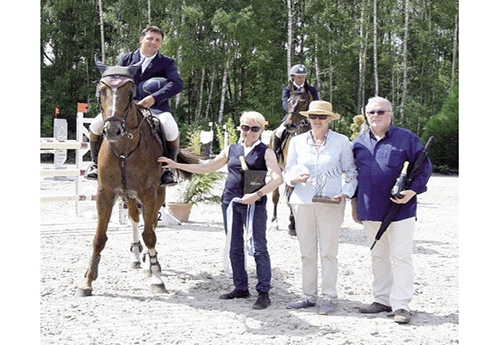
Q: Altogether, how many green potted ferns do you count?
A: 1